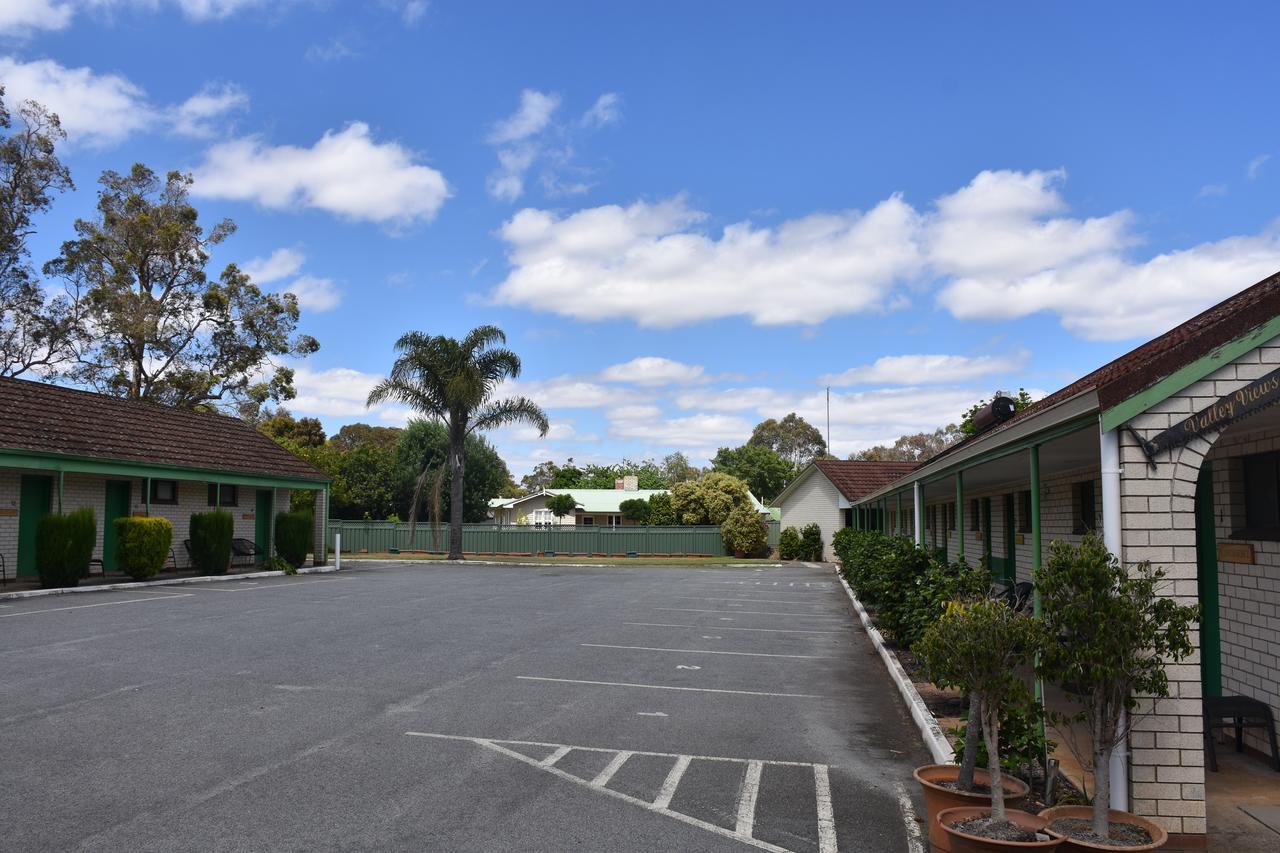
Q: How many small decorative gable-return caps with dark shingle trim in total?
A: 0